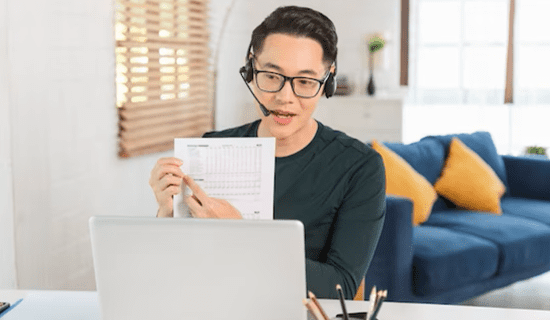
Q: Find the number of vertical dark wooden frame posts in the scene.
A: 2